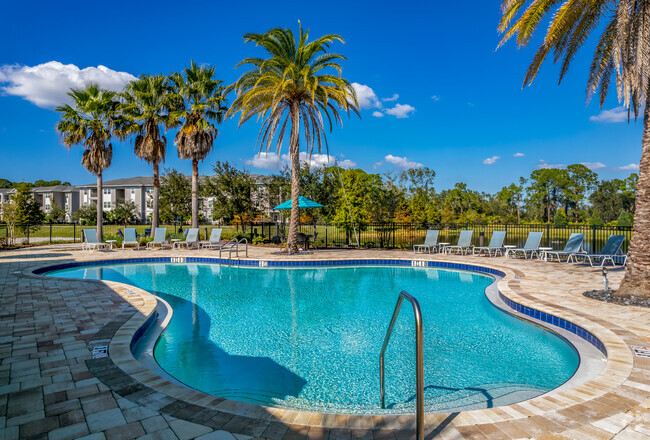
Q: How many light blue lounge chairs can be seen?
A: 11